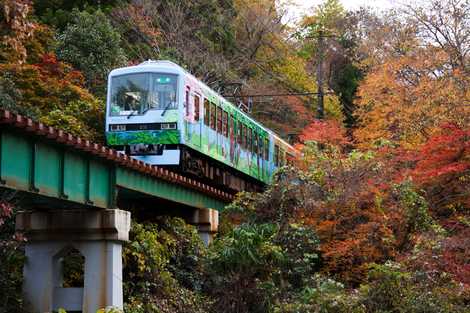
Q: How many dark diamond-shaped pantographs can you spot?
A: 1